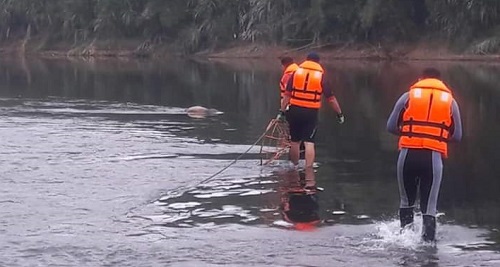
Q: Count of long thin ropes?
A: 1